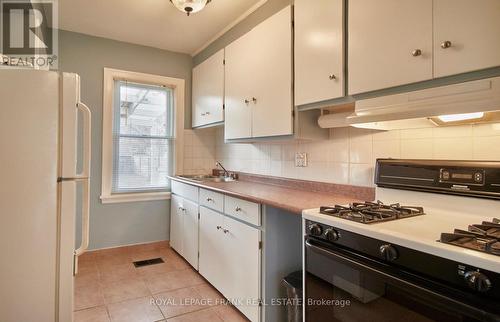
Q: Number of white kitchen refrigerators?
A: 1